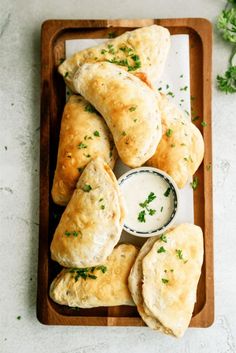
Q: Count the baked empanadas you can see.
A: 7